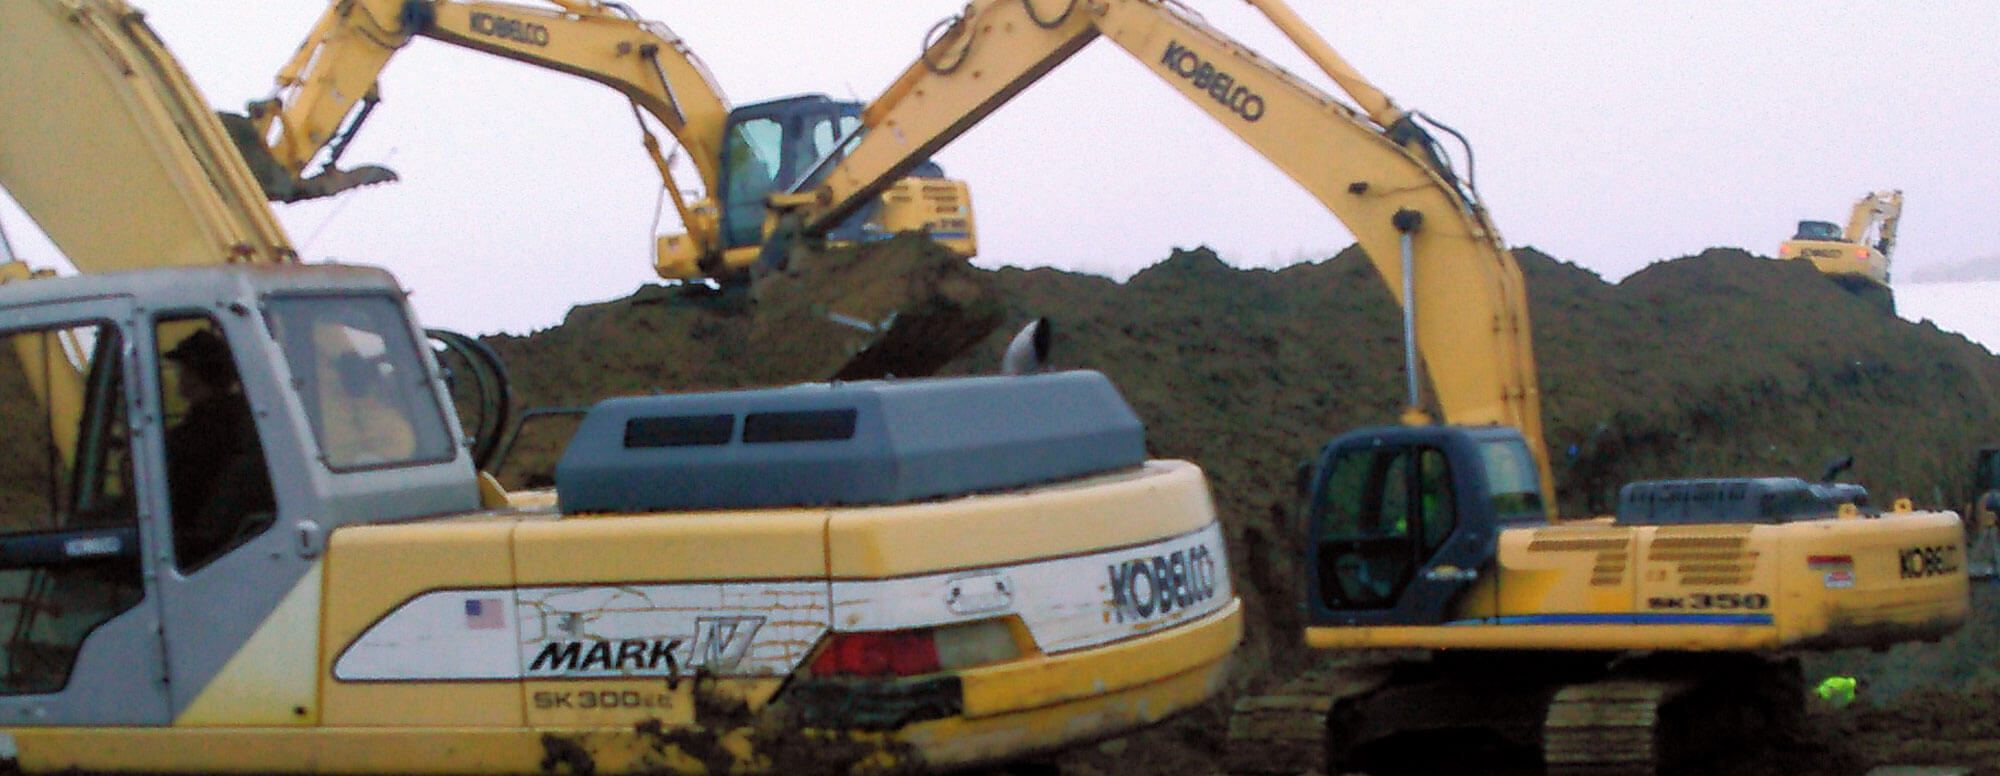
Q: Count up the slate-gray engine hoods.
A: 2